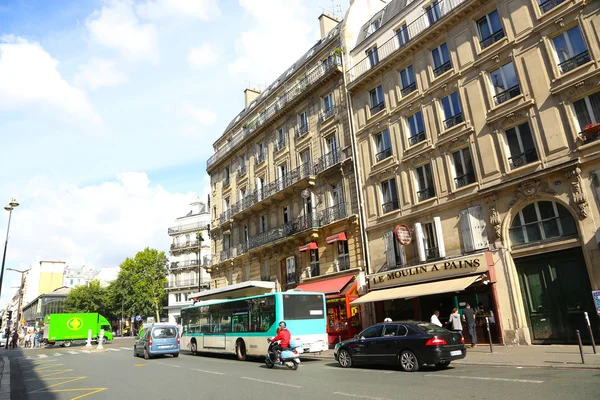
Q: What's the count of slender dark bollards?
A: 3